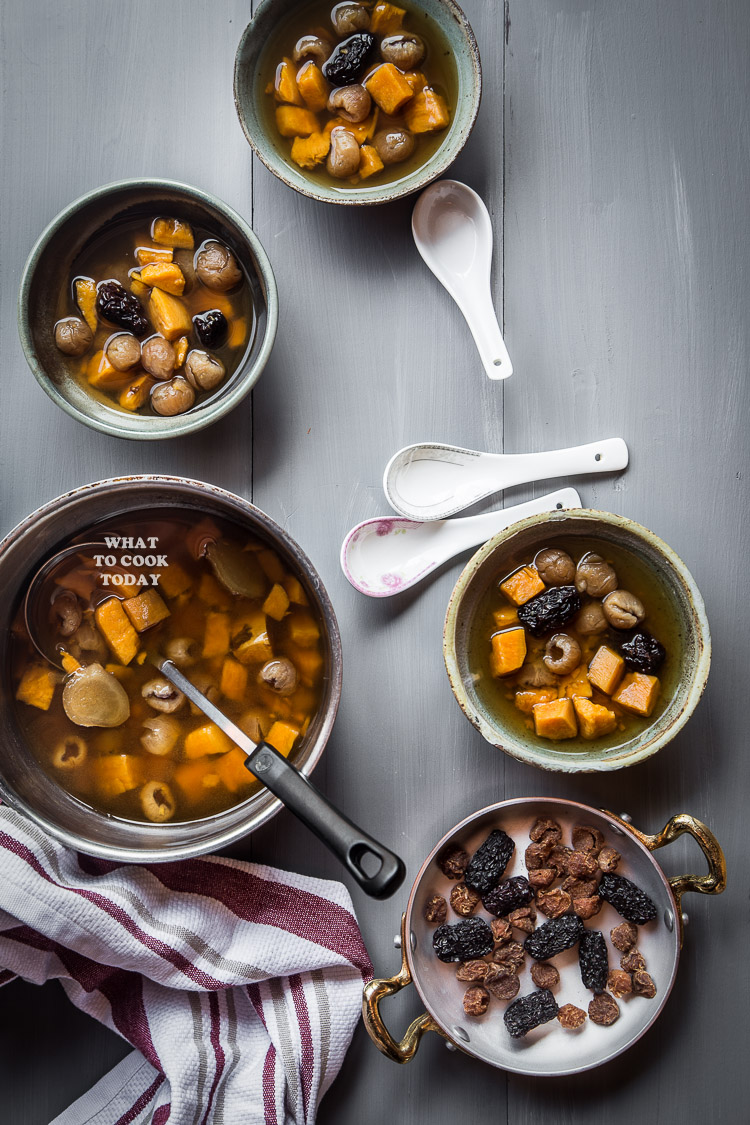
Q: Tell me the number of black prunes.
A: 12